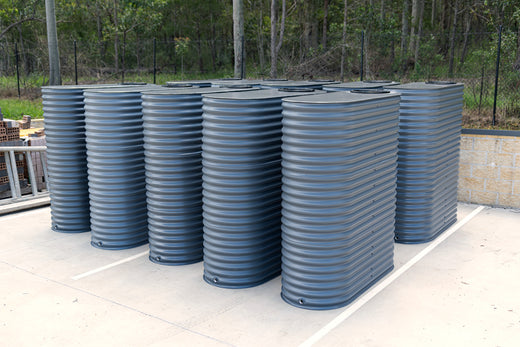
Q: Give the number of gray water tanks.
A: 10